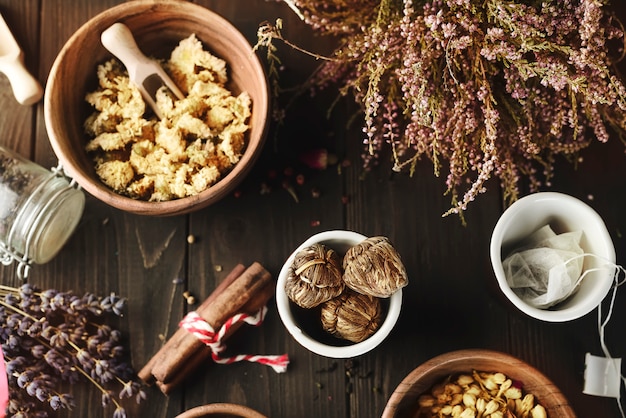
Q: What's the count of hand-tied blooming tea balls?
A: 3